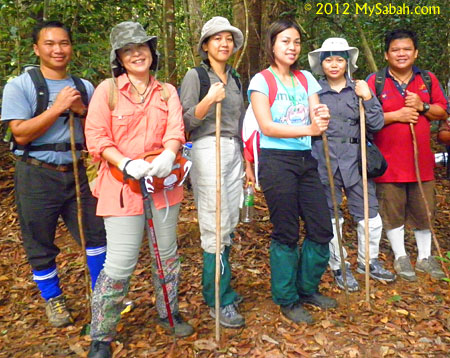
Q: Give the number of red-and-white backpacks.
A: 1